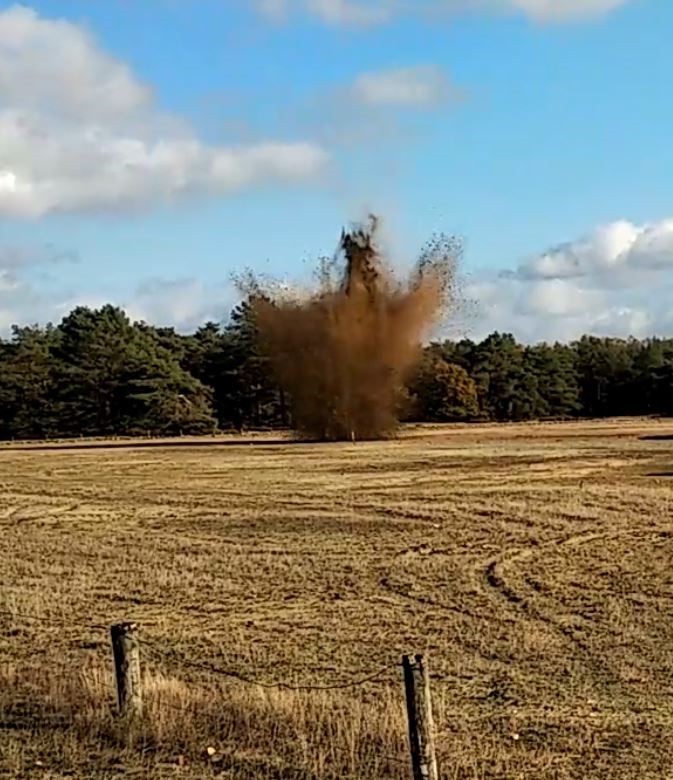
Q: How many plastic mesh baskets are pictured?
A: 0